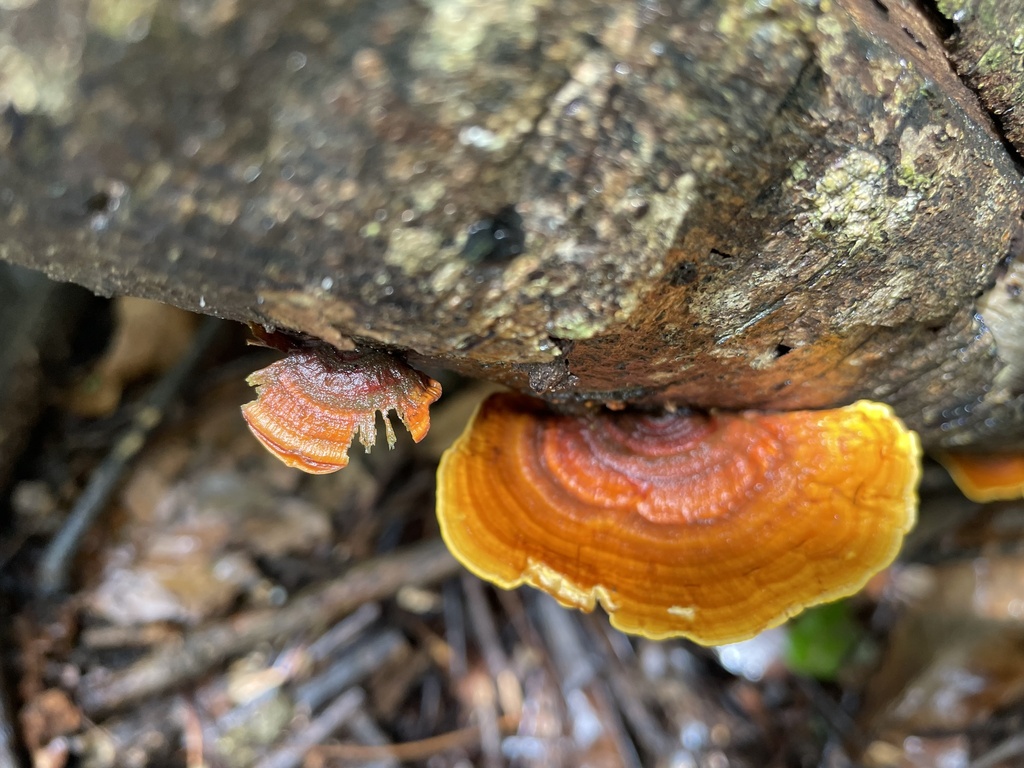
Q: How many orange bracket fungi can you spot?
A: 3